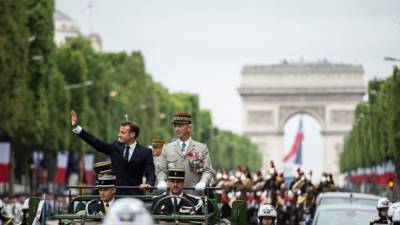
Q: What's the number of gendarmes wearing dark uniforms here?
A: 2